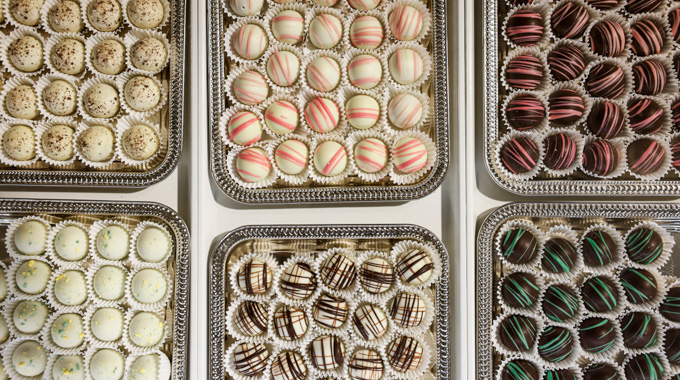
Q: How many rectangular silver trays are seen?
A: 6